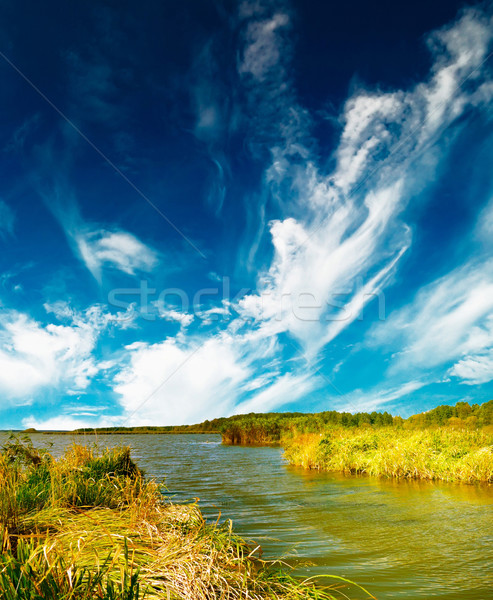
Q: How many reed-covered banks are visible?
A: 2